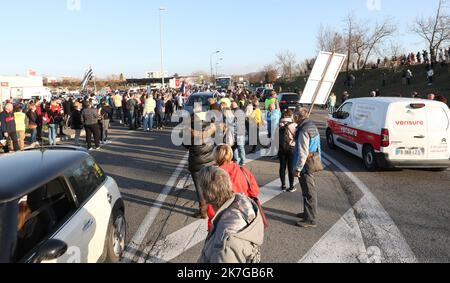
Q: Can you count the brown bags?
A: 1